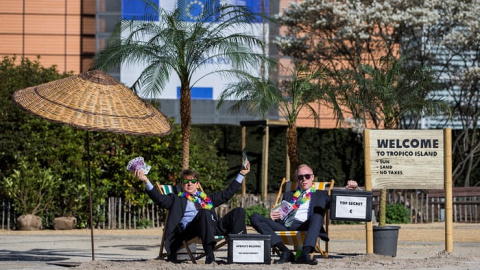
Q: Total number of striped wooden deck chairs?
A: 2